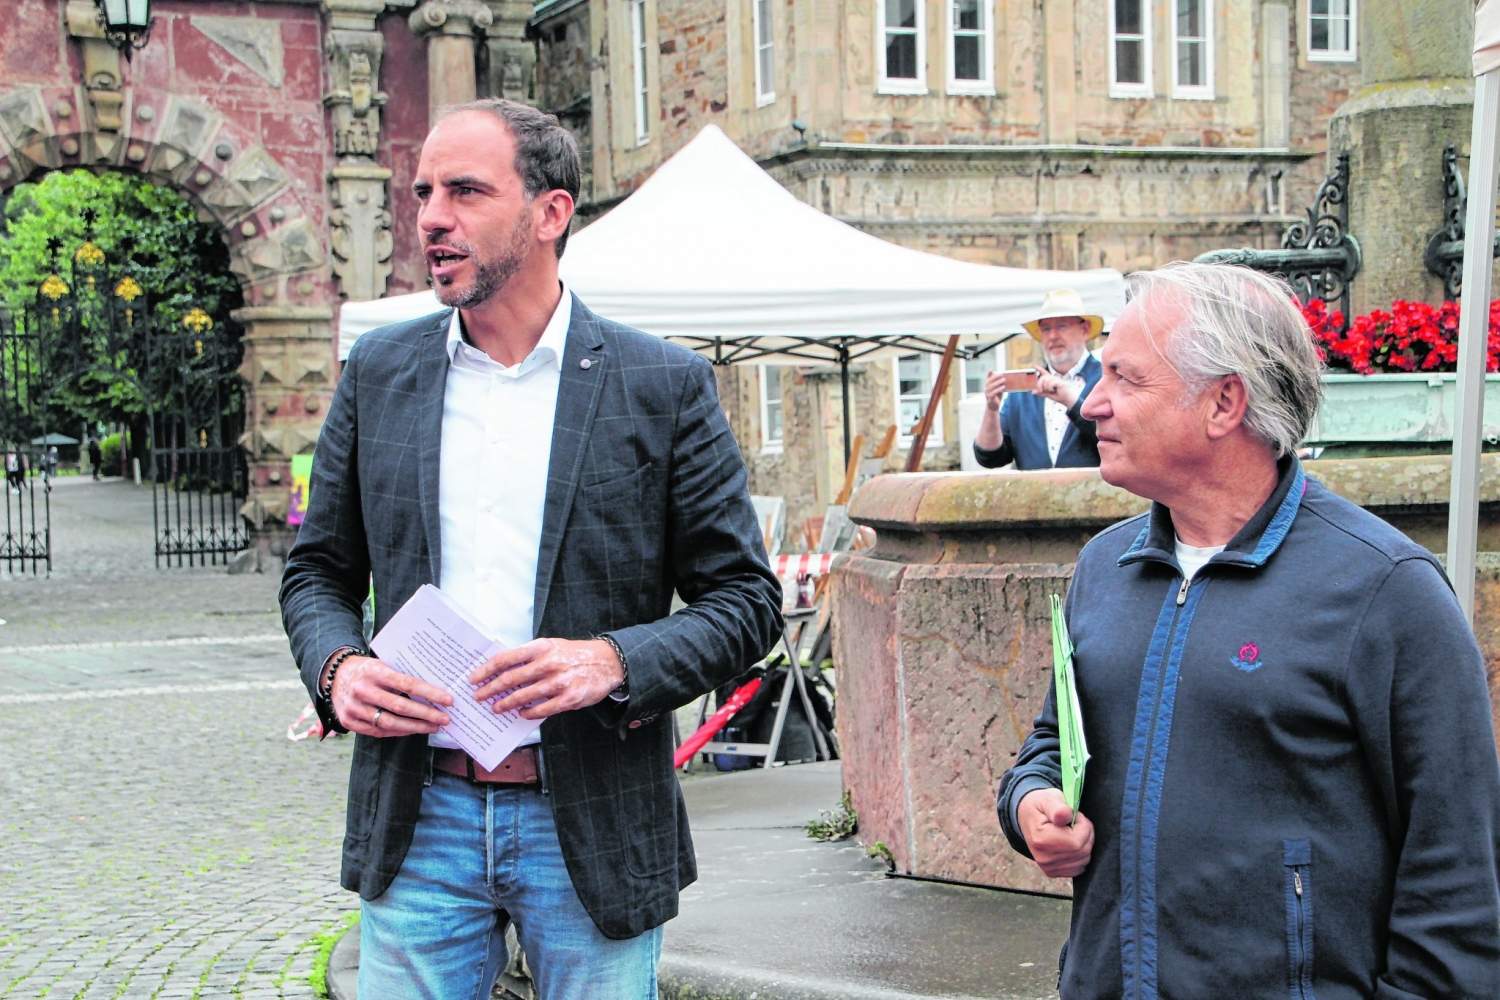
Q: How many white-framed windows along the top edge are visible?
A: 7